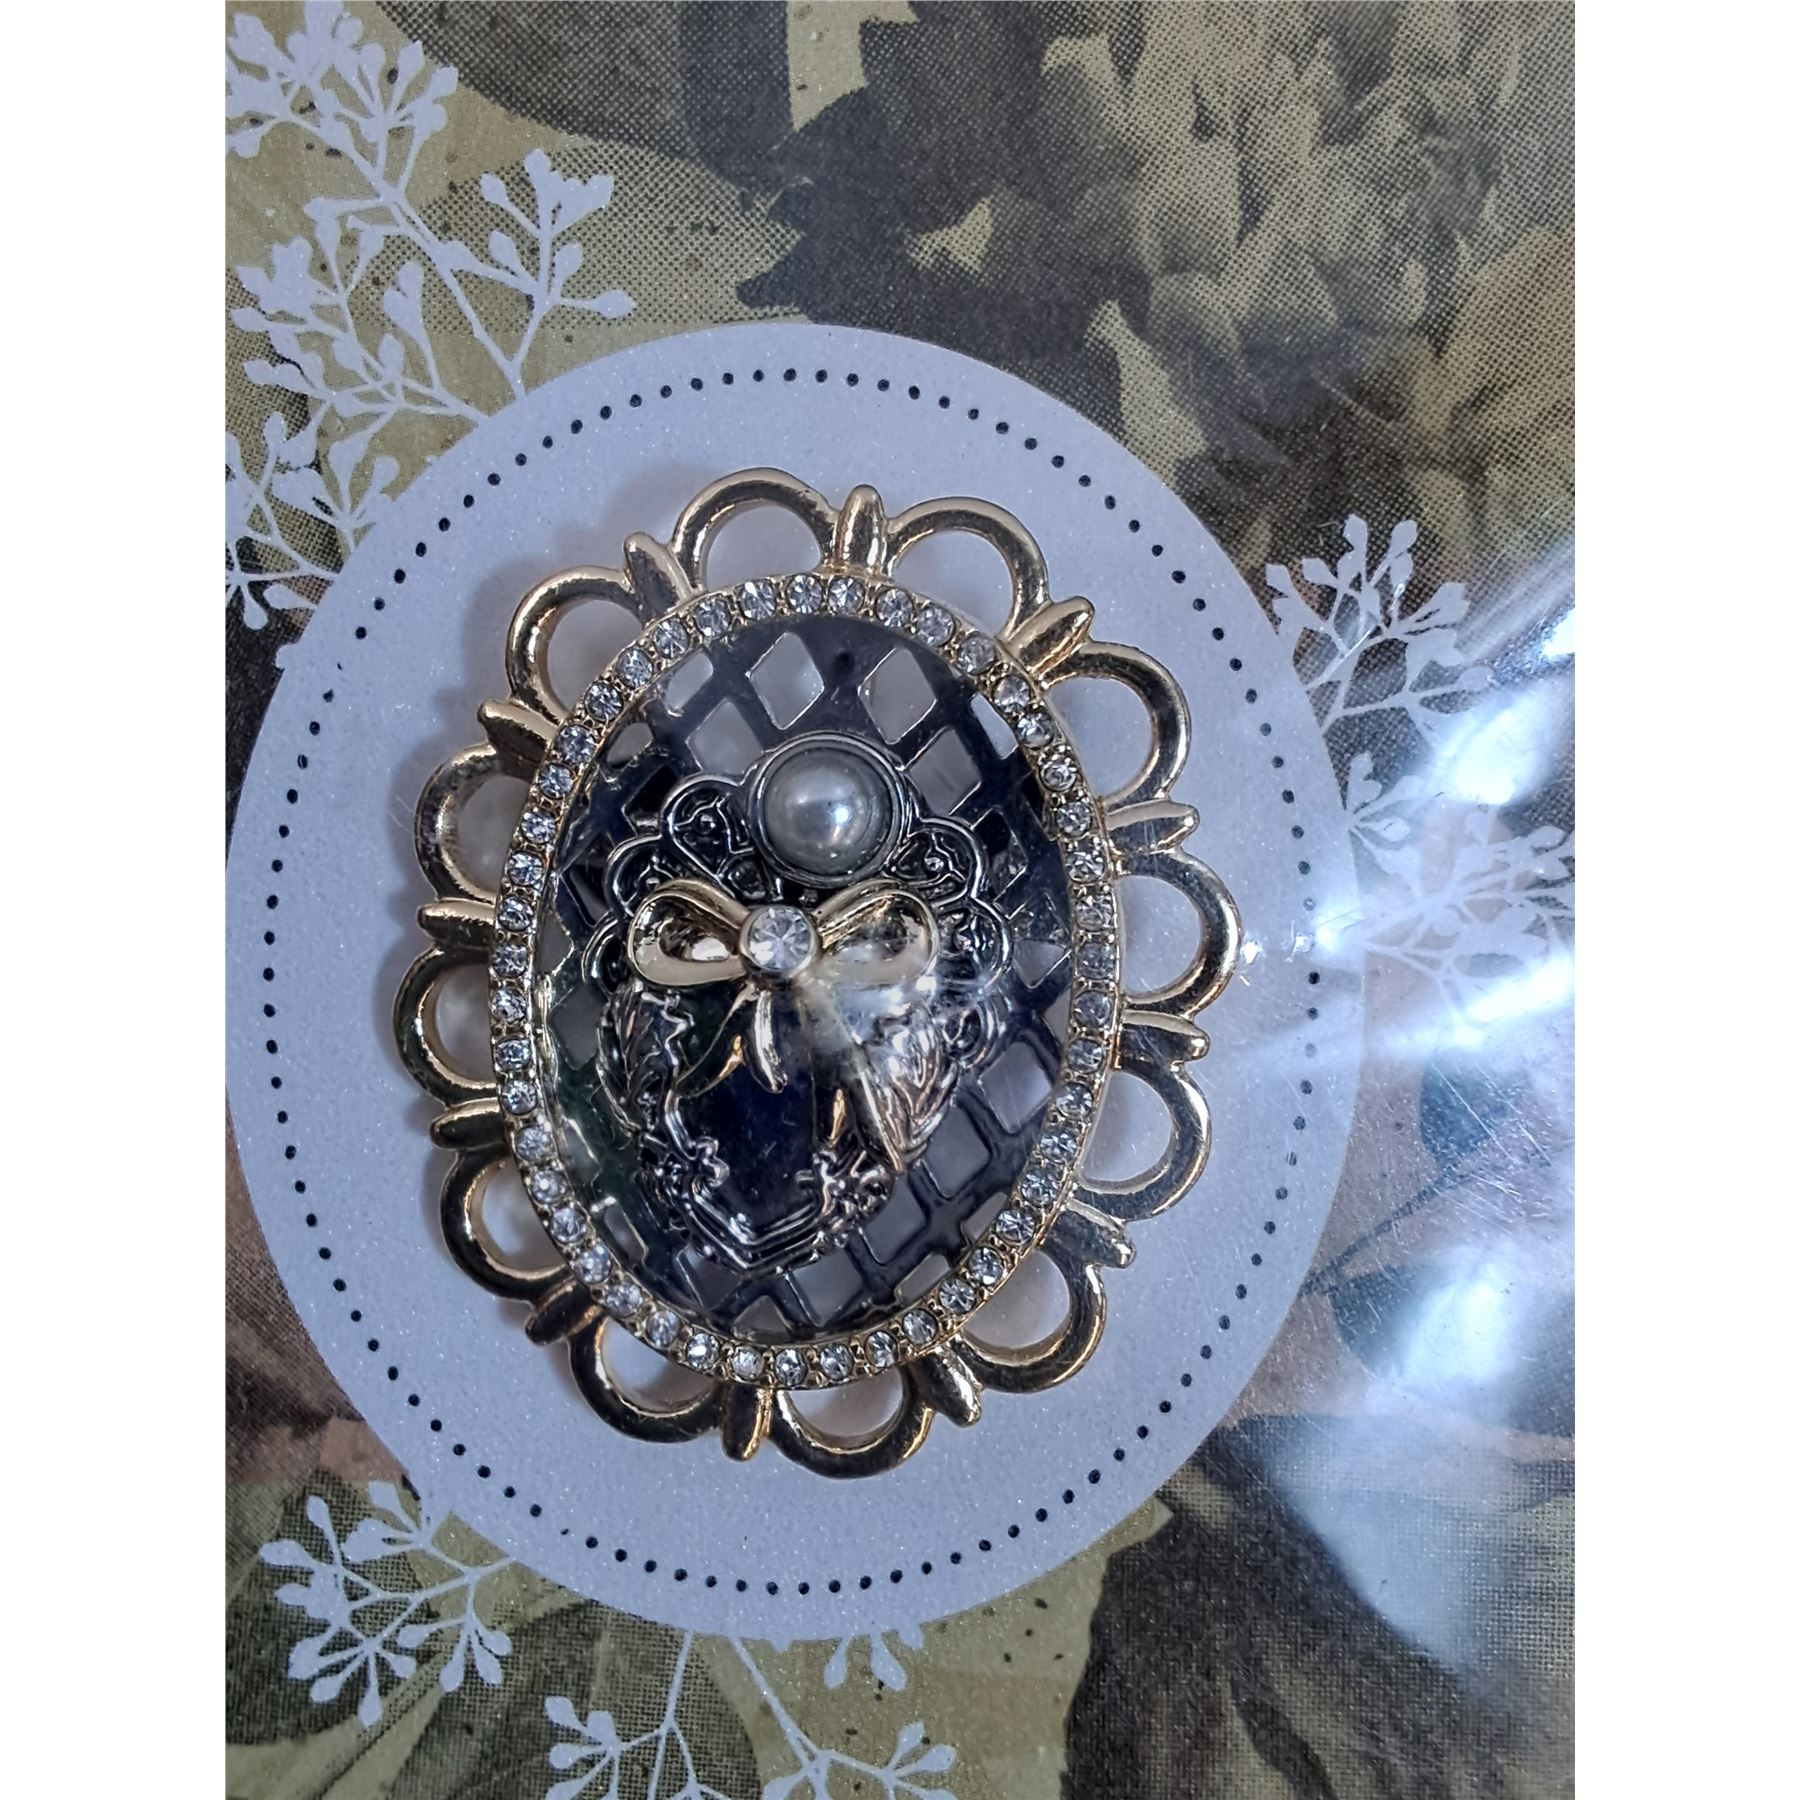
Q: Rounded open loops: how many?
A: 12